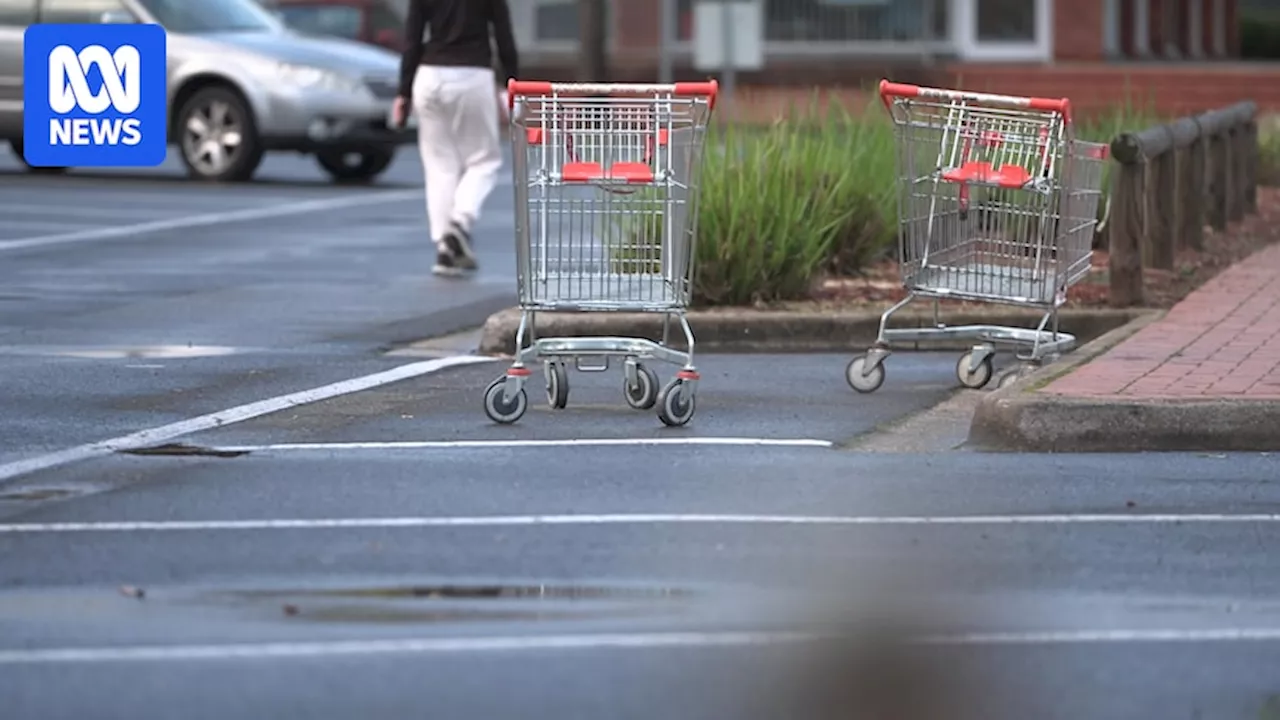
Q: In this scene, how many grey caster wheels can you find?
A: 7